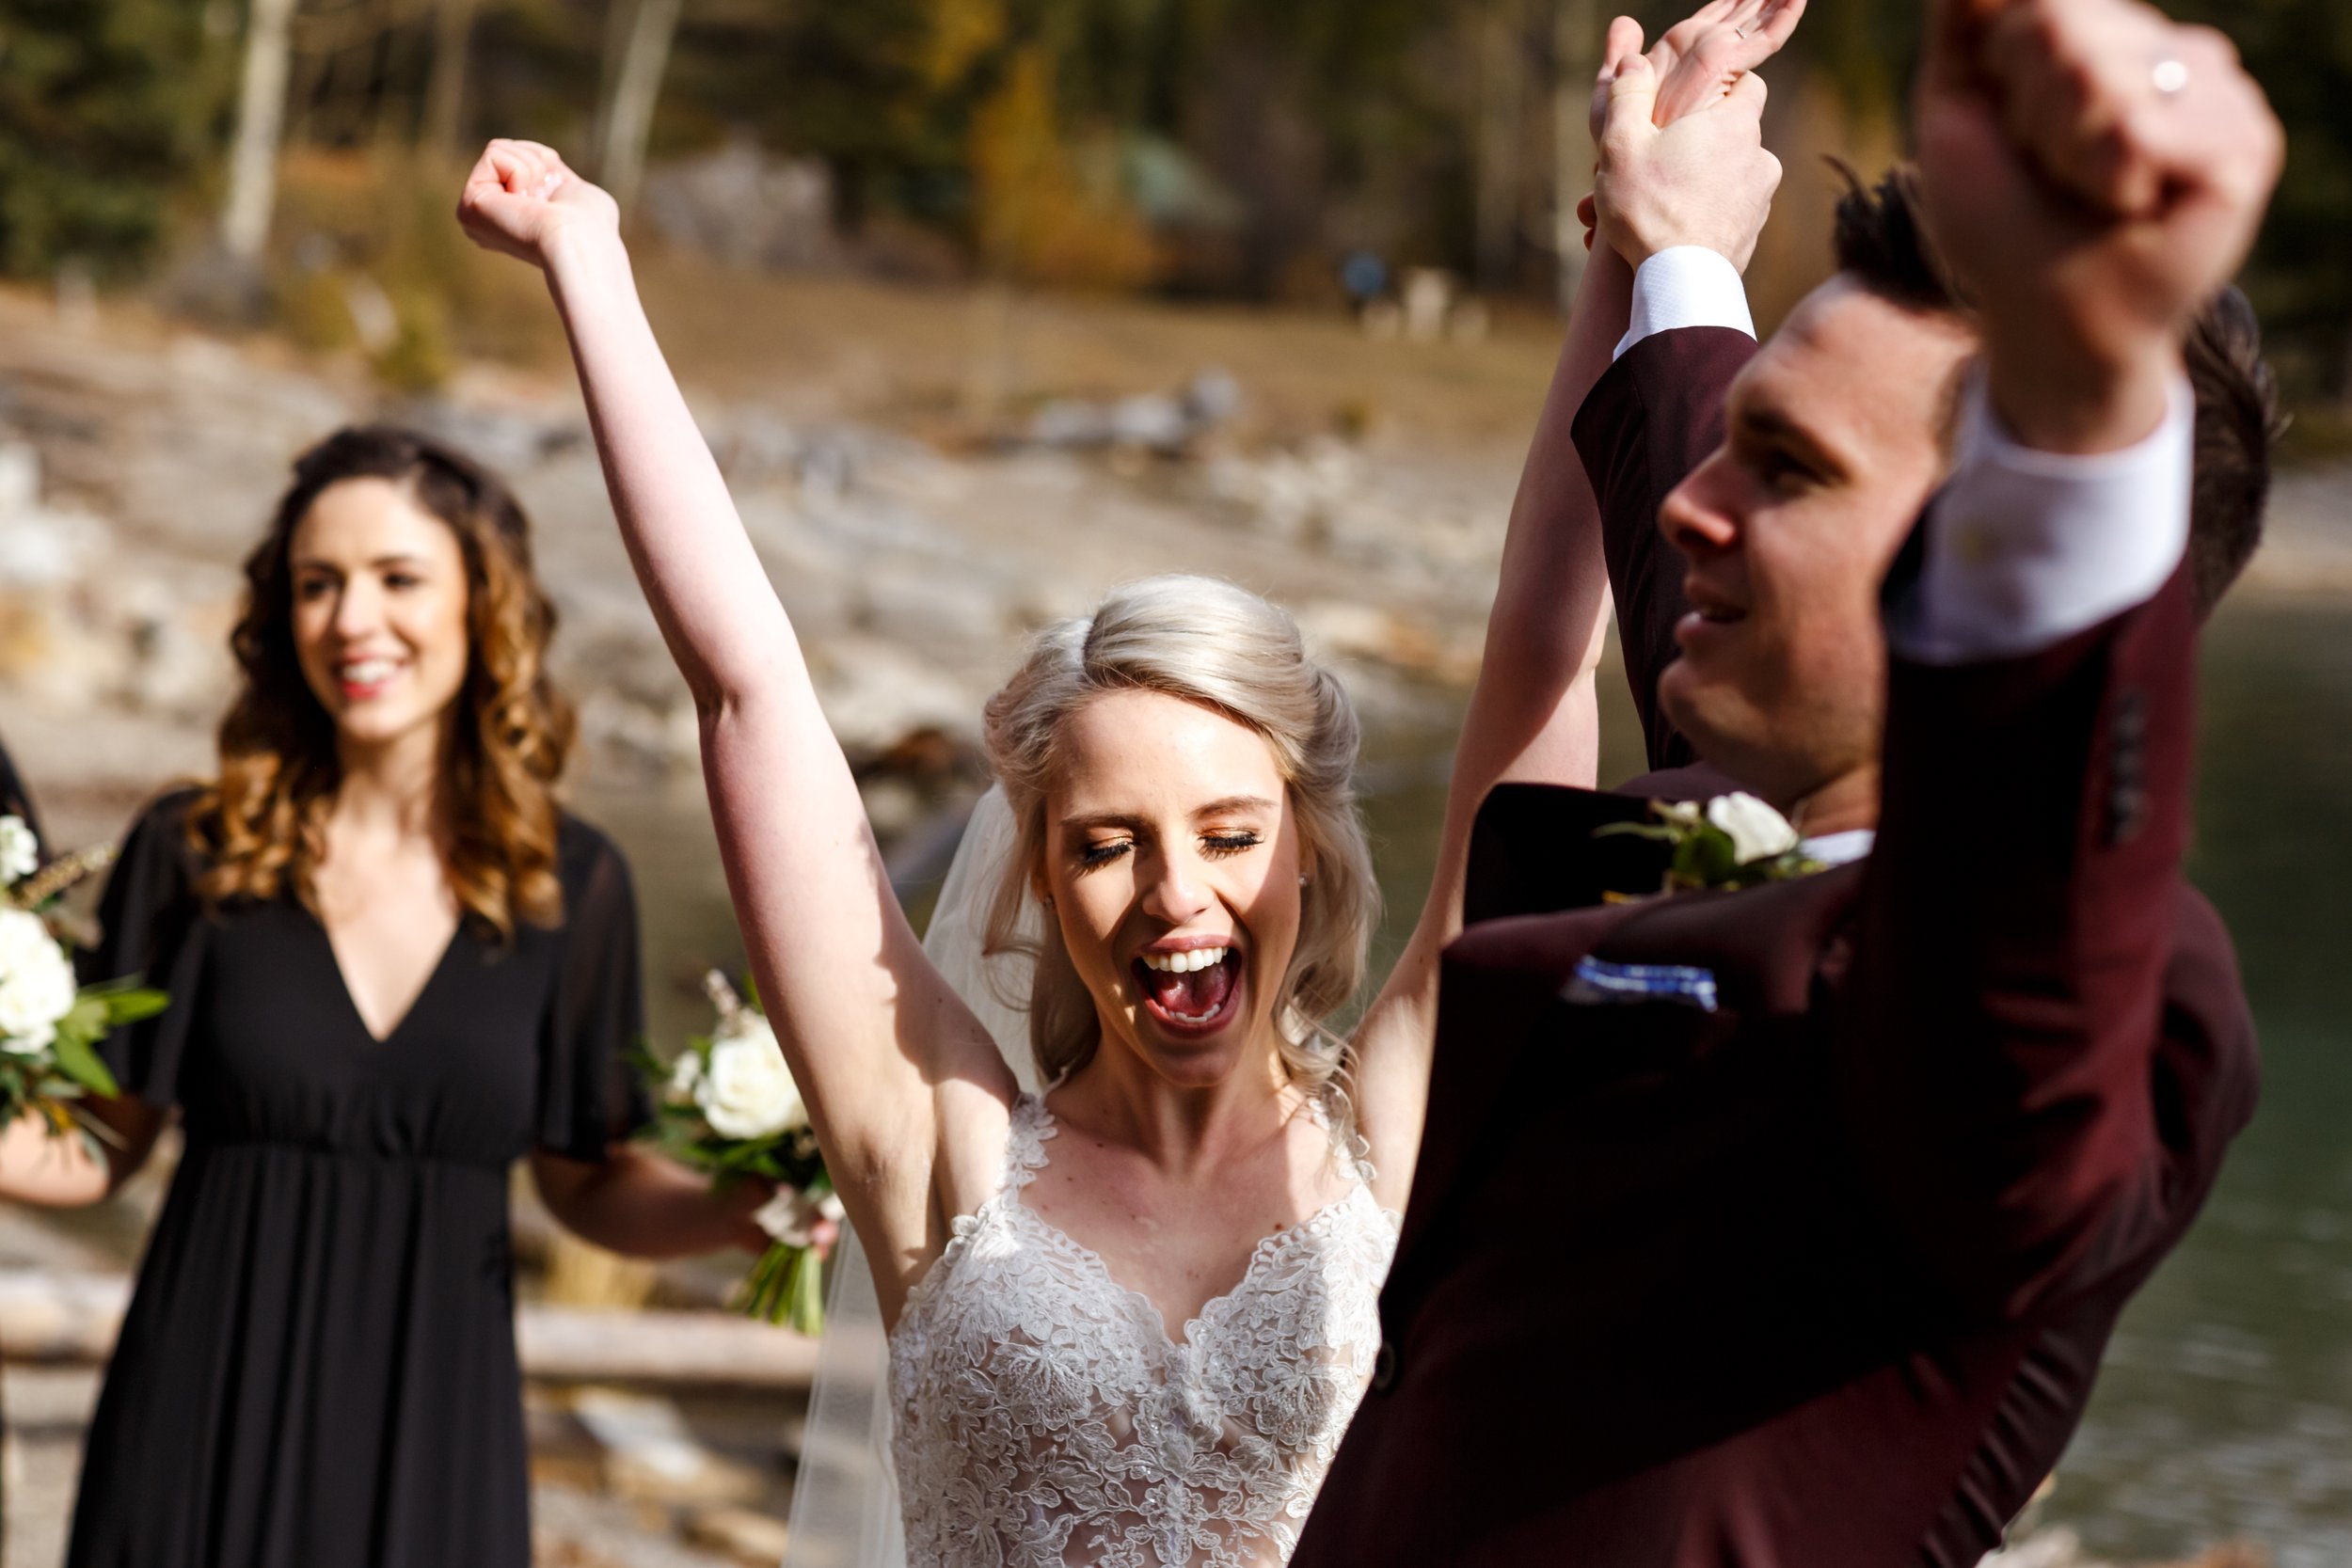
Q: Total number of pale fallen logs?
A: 1